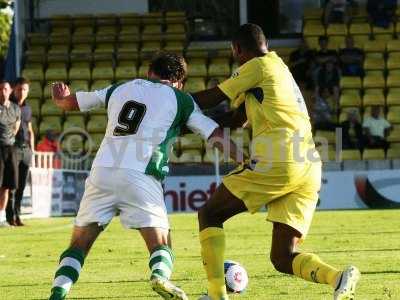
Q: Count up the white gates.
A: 1